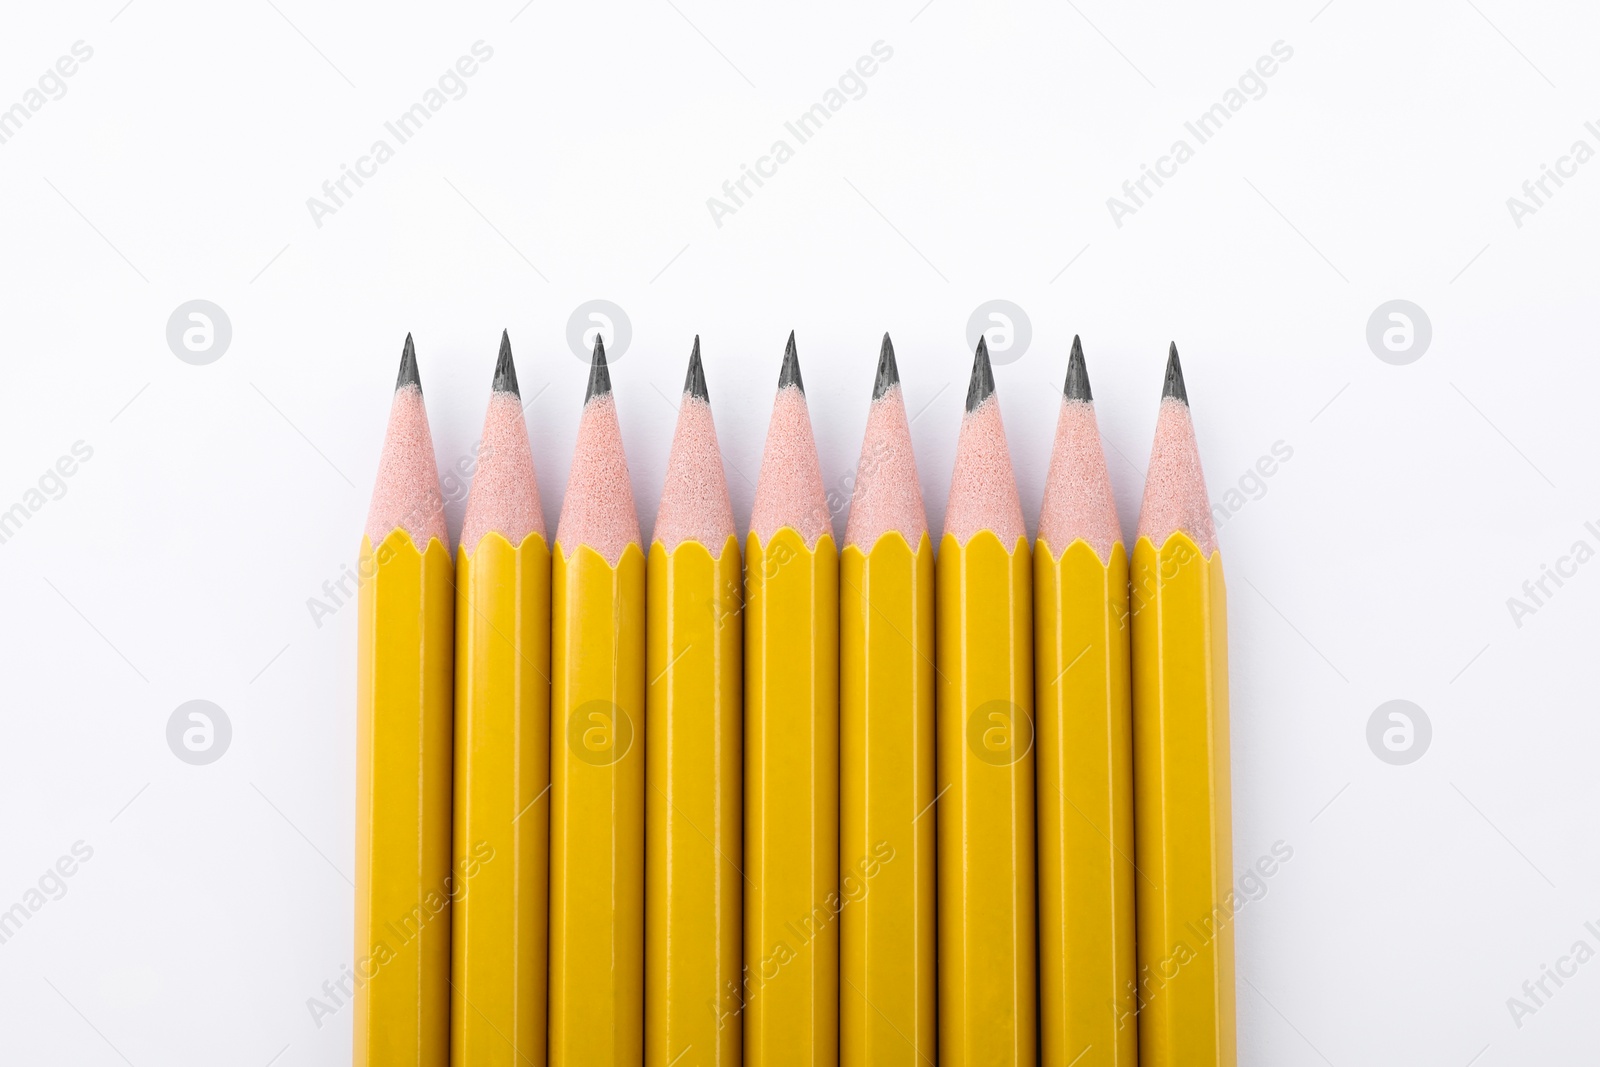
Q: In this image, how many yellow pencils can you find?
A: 9